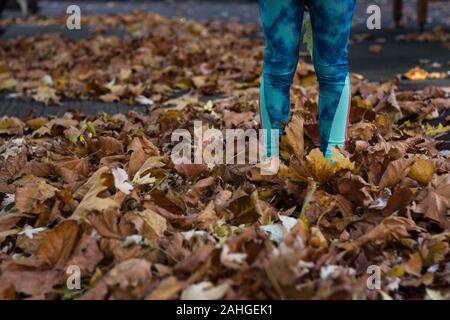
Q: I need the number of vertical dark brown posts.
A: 2